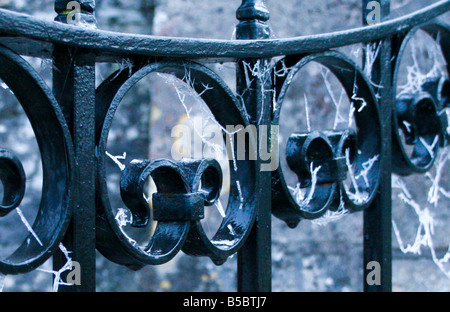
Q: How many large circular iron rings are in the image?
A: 4